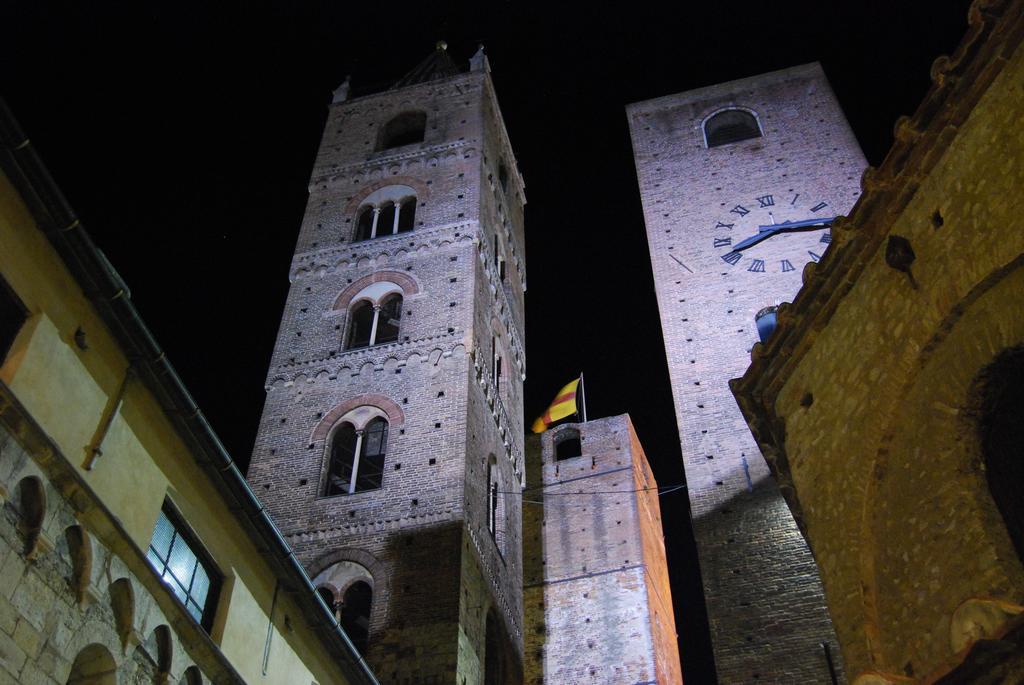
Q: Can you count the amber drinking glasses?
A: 0